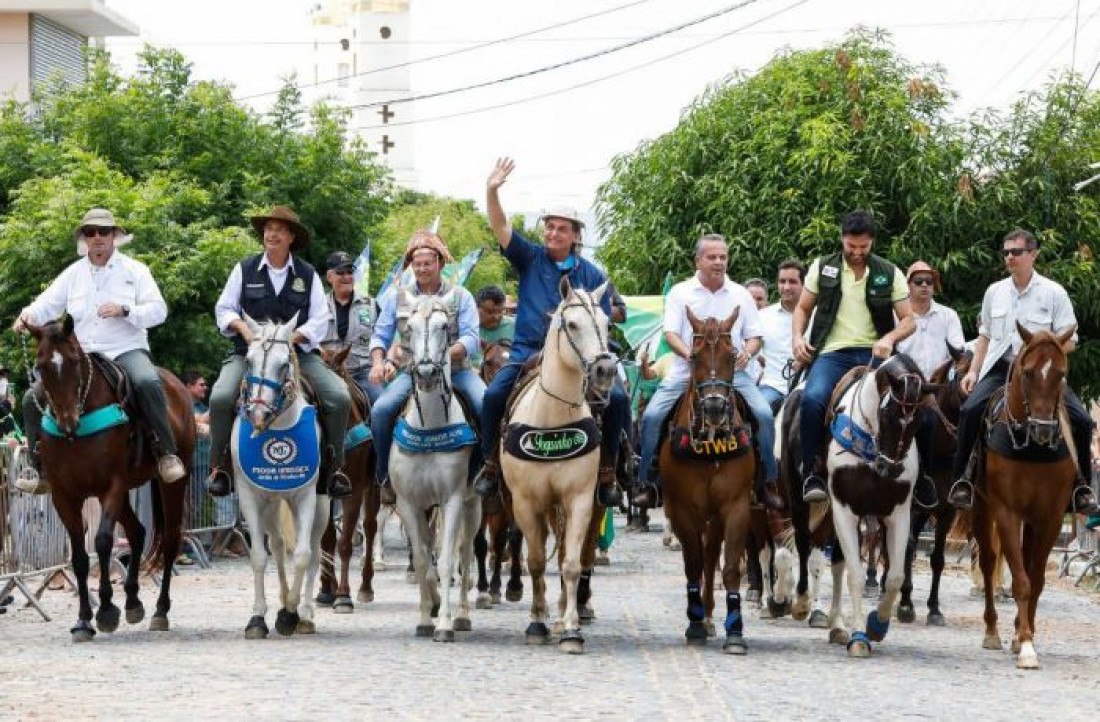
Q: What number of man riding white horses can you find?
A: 3